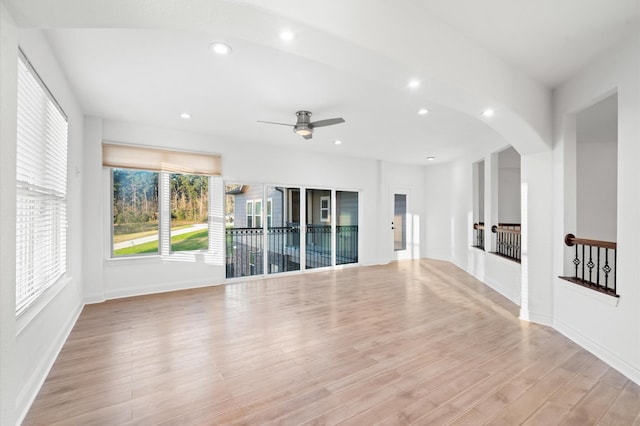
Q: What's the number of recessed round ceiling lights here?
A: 8